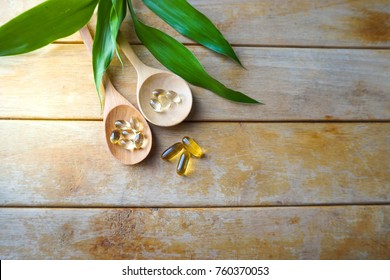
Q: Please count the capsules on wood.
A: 3